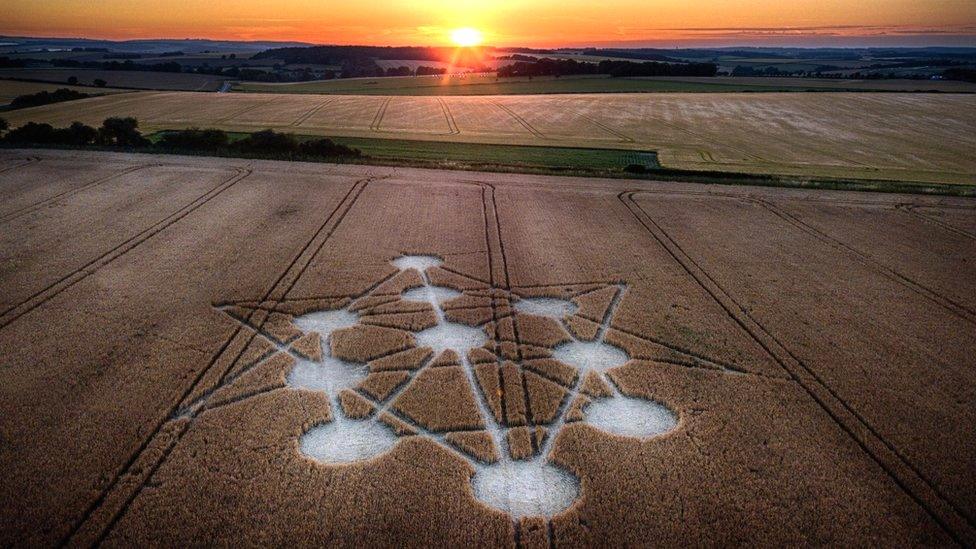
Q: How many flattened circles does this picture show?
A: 10